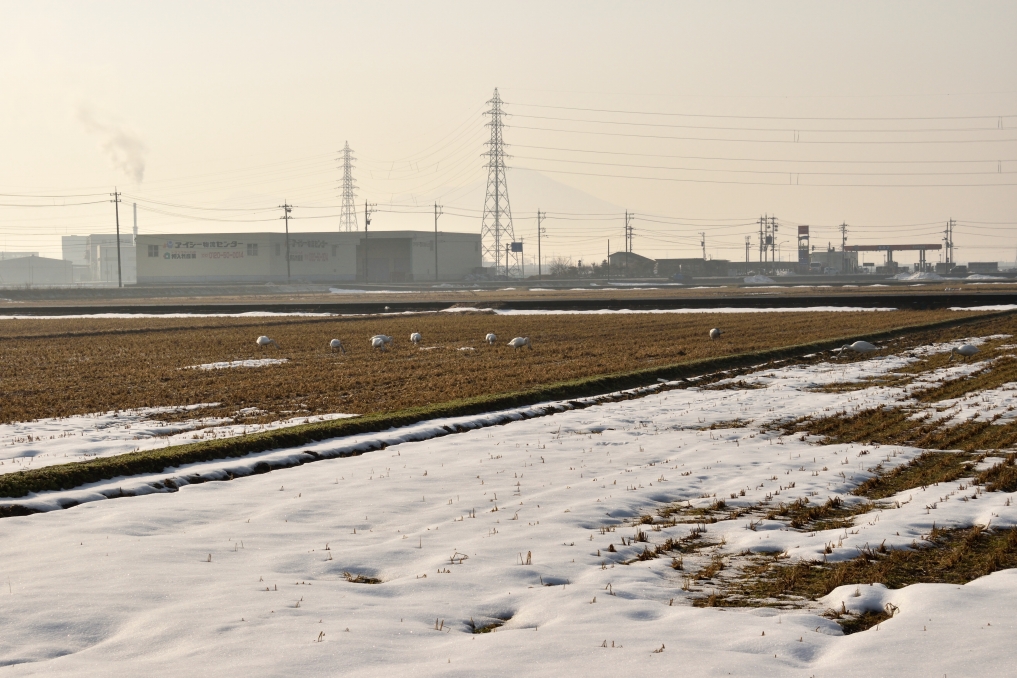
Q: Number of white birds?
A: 10